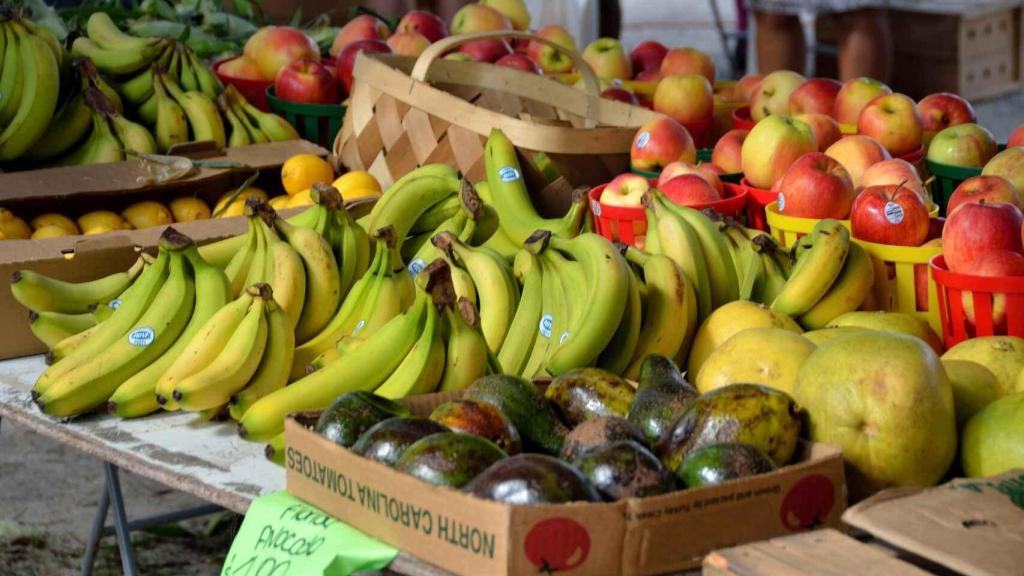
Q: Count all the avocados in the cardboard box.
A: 12